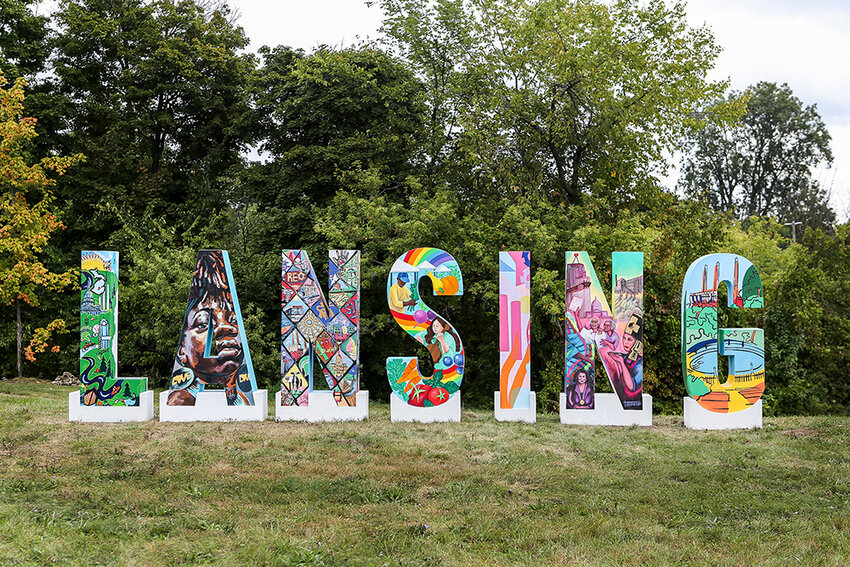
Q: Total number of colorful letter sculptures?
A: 7